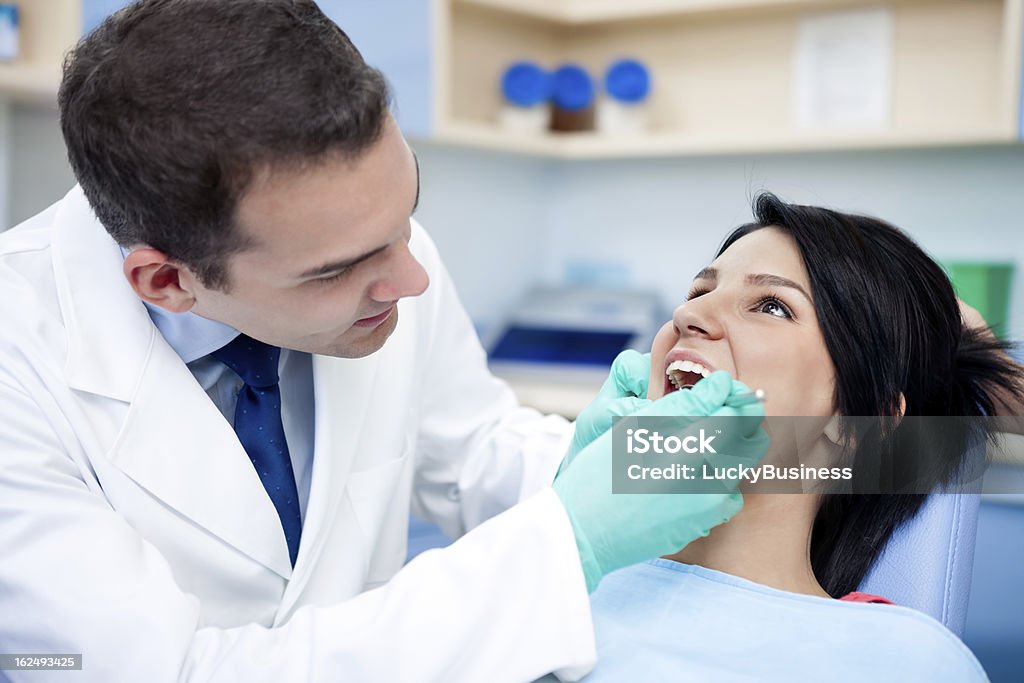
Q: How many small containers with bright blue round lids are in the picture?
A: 3